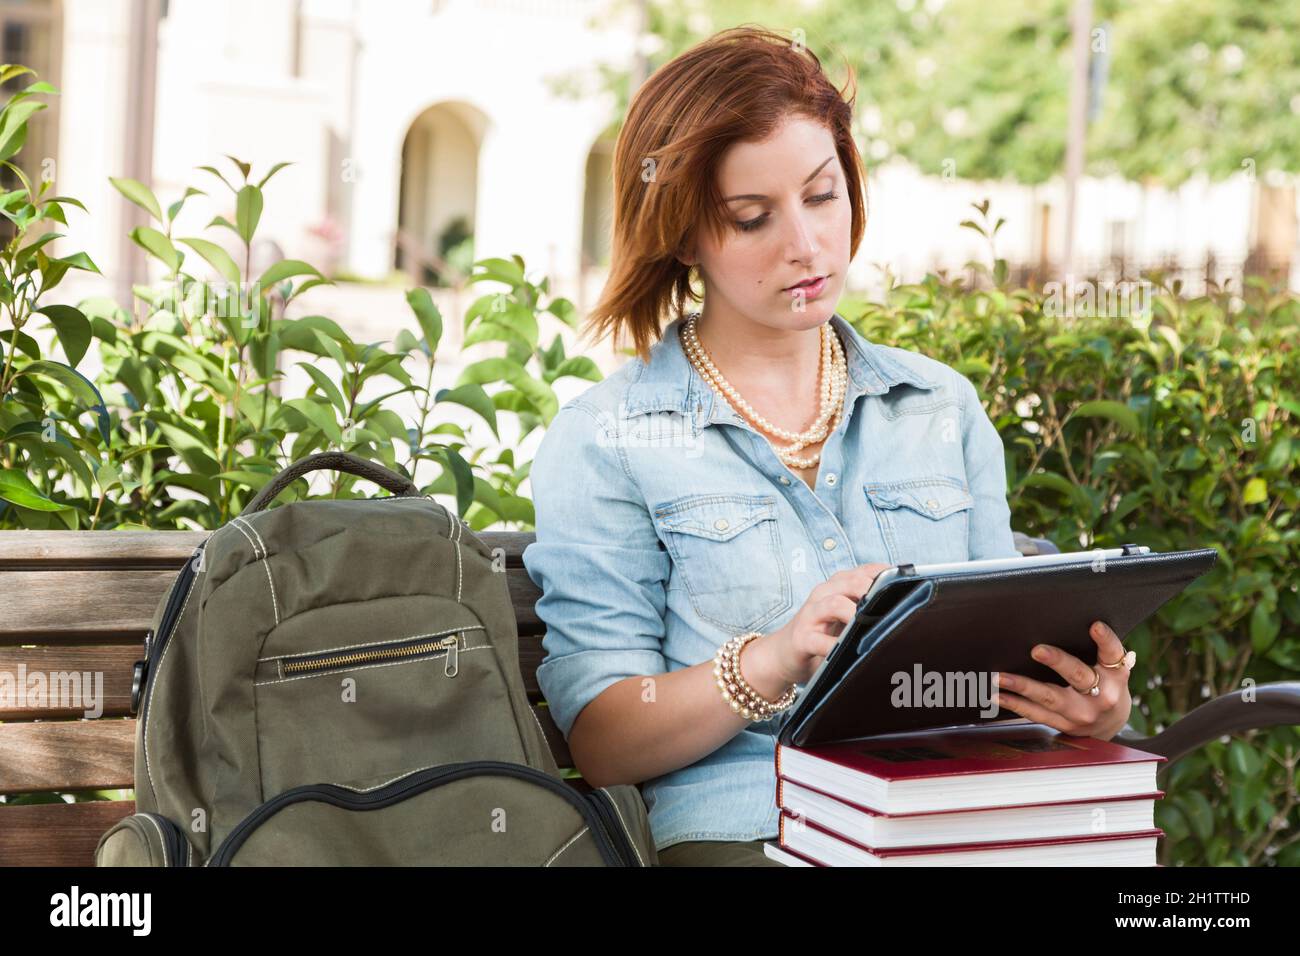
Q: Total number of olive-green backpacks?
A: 1